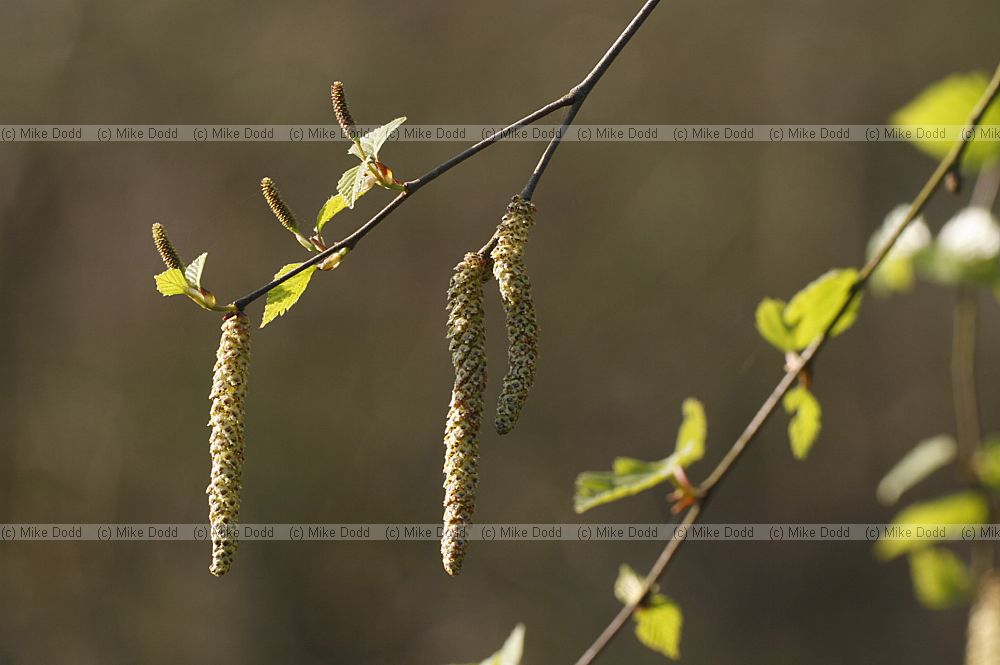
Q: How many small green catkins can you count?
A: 3